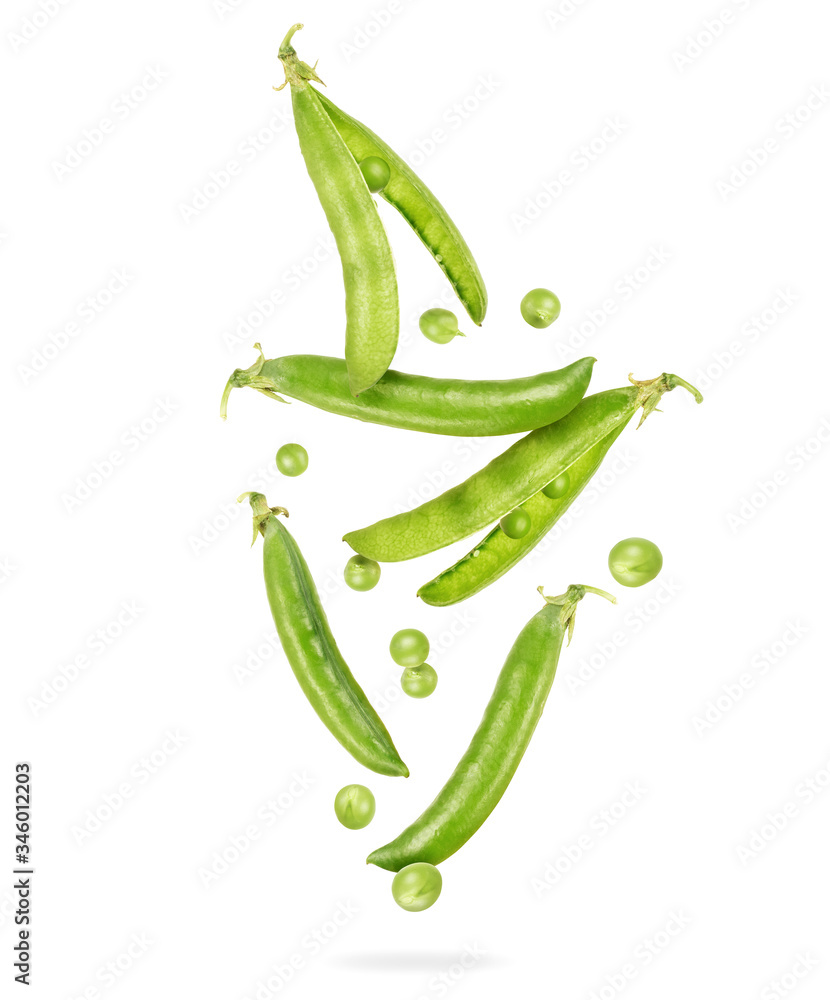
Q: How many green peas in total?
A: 12